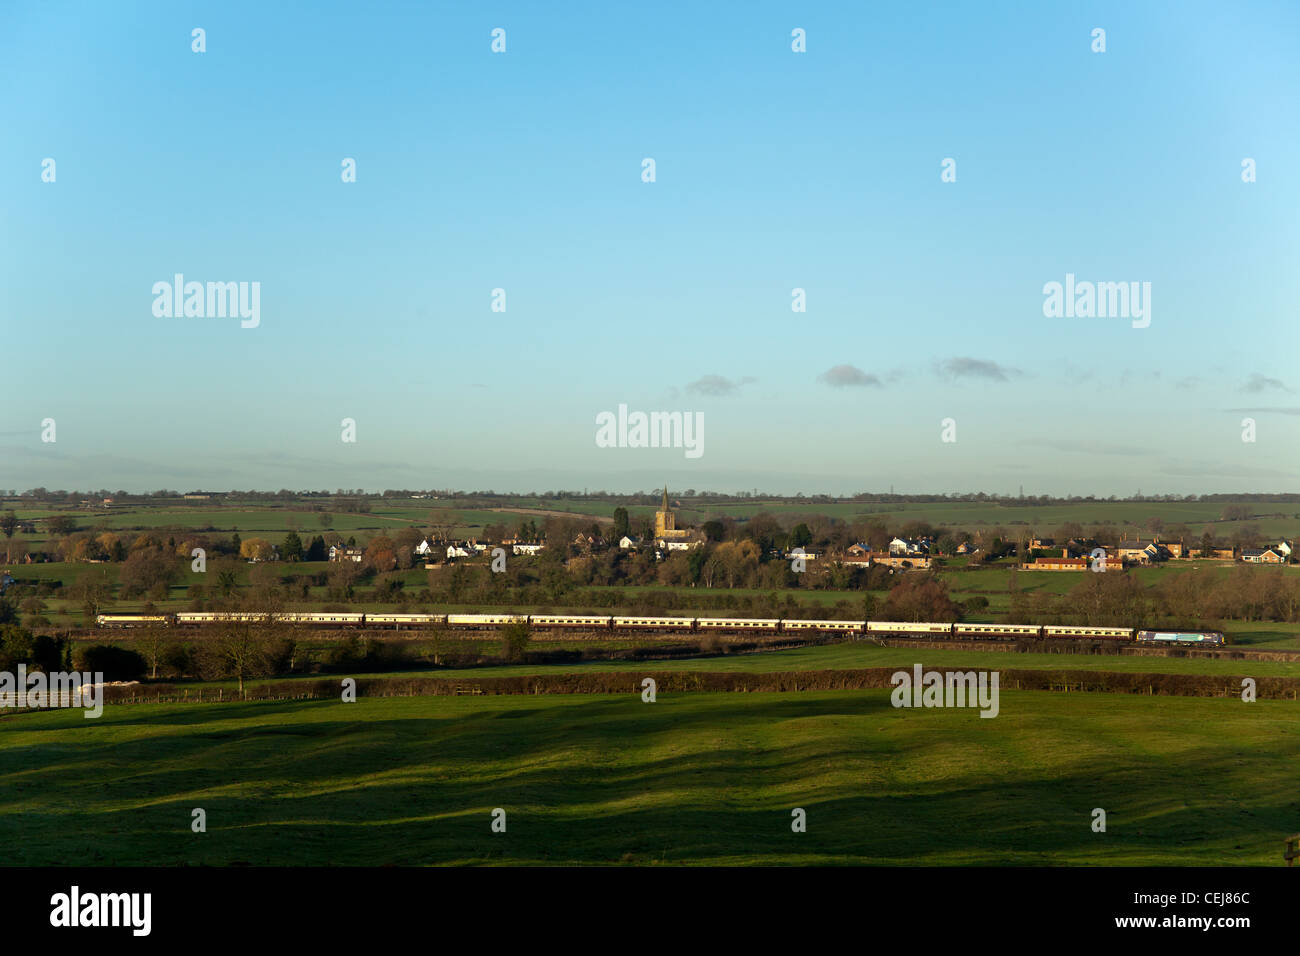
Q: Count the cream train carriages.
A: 11